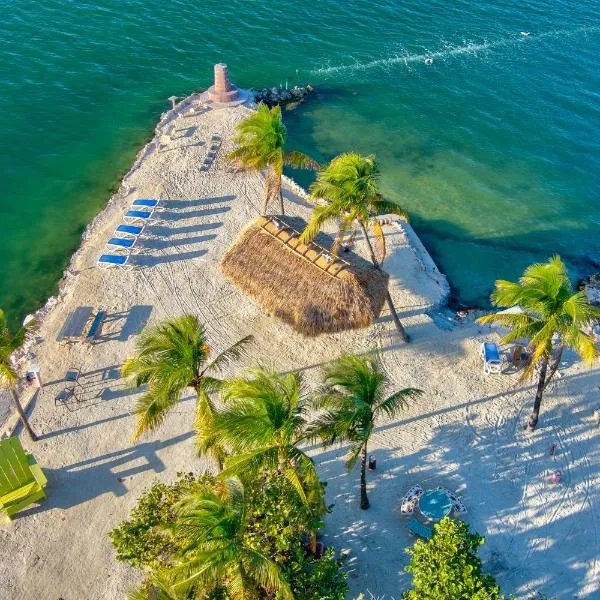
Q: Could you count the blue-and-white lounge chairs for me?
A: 6